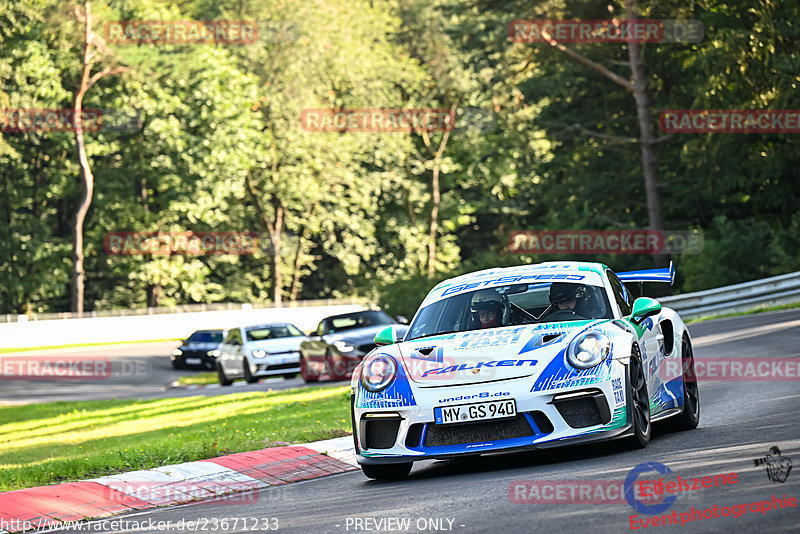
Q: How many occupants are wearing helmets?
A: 2